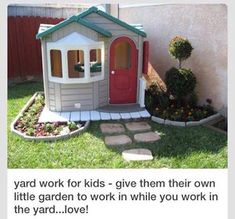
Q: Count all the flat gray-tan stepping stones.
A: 5